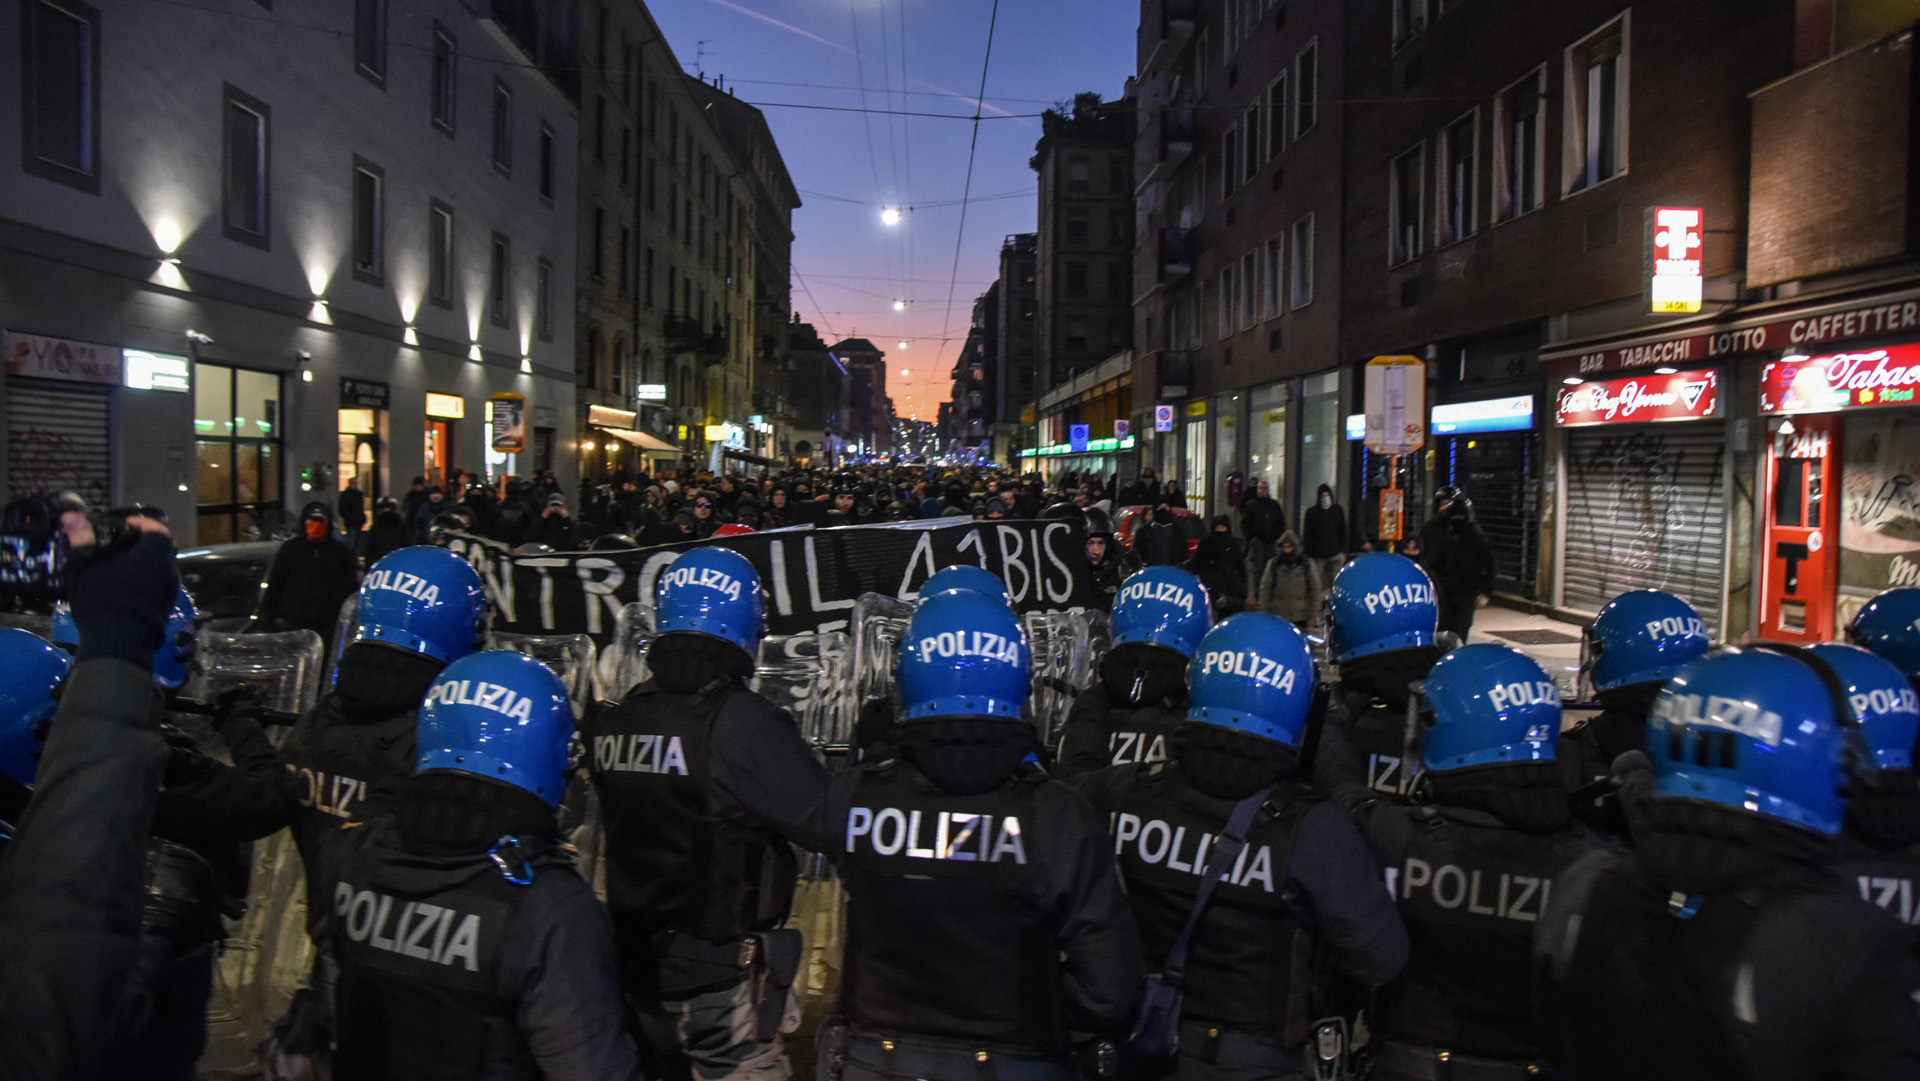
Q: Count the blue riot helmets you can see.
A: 15